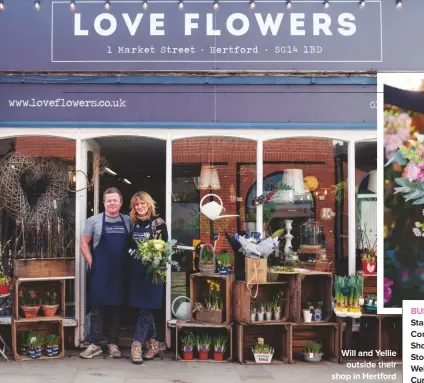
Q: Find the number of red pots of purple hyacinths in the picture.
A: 3